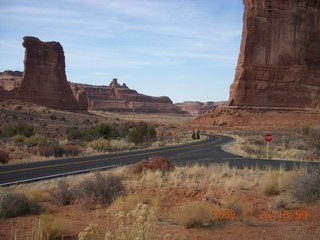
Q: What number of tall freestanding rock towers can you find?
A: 2